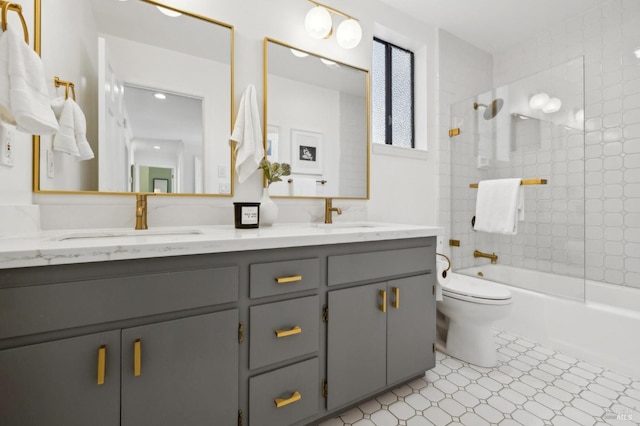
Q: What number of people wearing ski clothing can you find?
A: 0